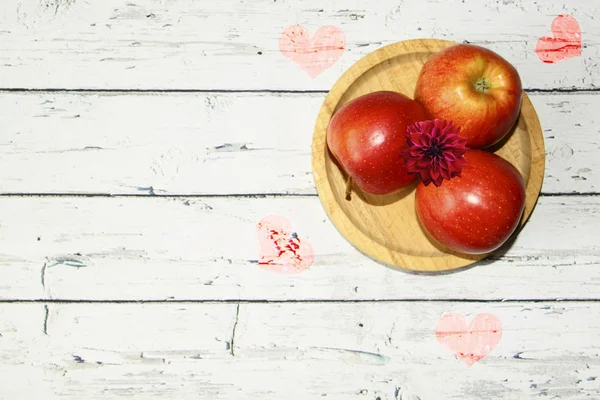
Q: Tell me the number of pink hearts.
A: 4